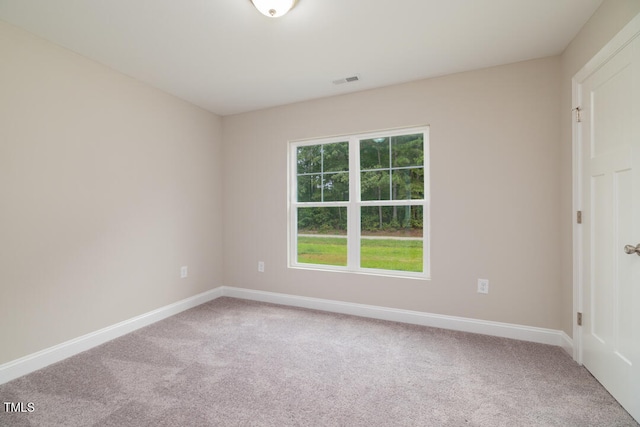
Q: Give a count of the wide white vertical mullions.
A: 1